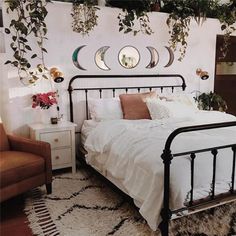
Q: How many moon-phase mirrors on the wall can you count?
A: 5